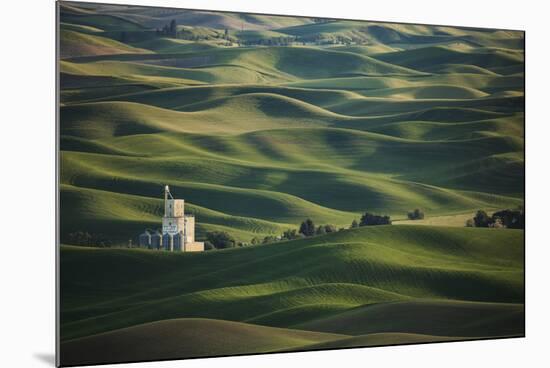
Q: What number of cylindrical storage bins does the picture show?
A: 4